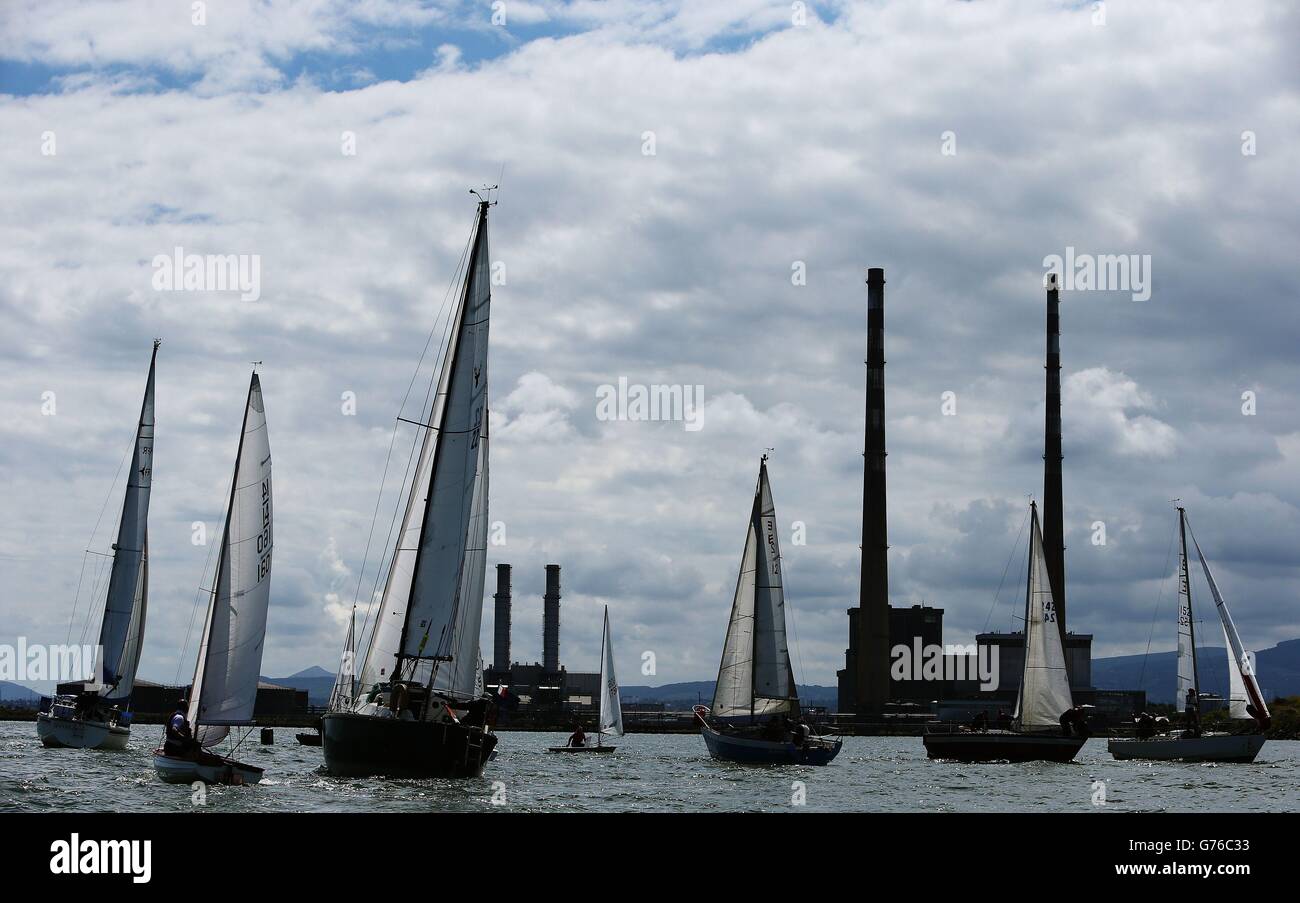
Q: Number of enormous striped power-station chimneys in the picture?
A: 2